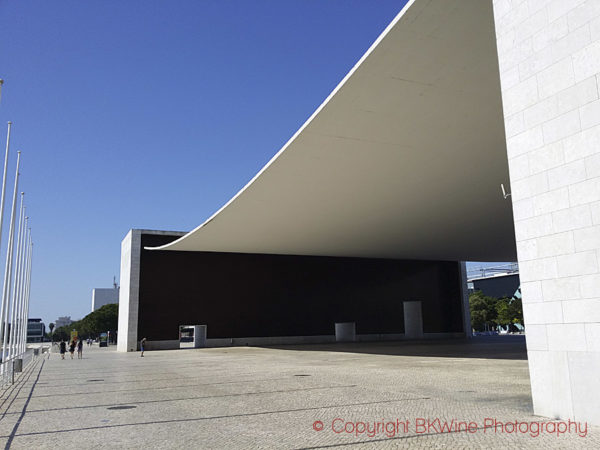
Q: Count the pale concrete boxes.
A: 3